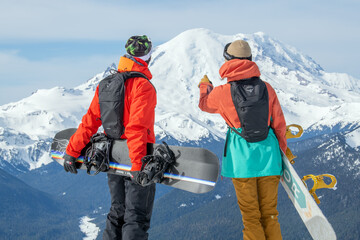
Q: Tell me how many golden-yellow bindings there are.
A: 2